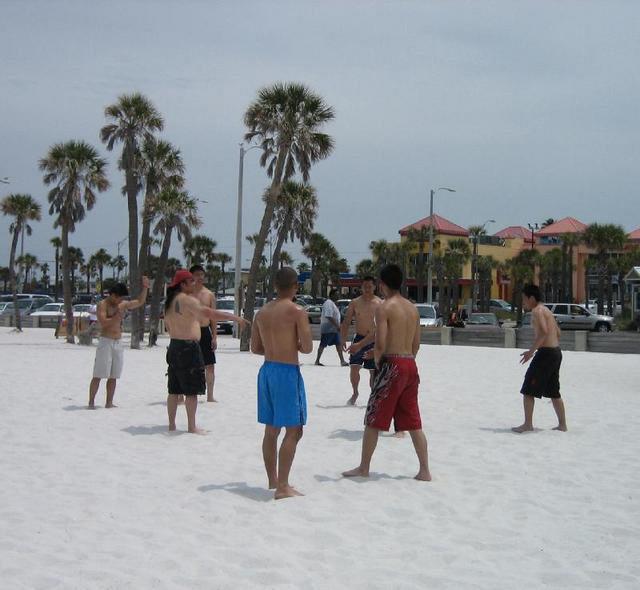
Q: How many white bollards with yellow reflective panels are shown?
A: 0